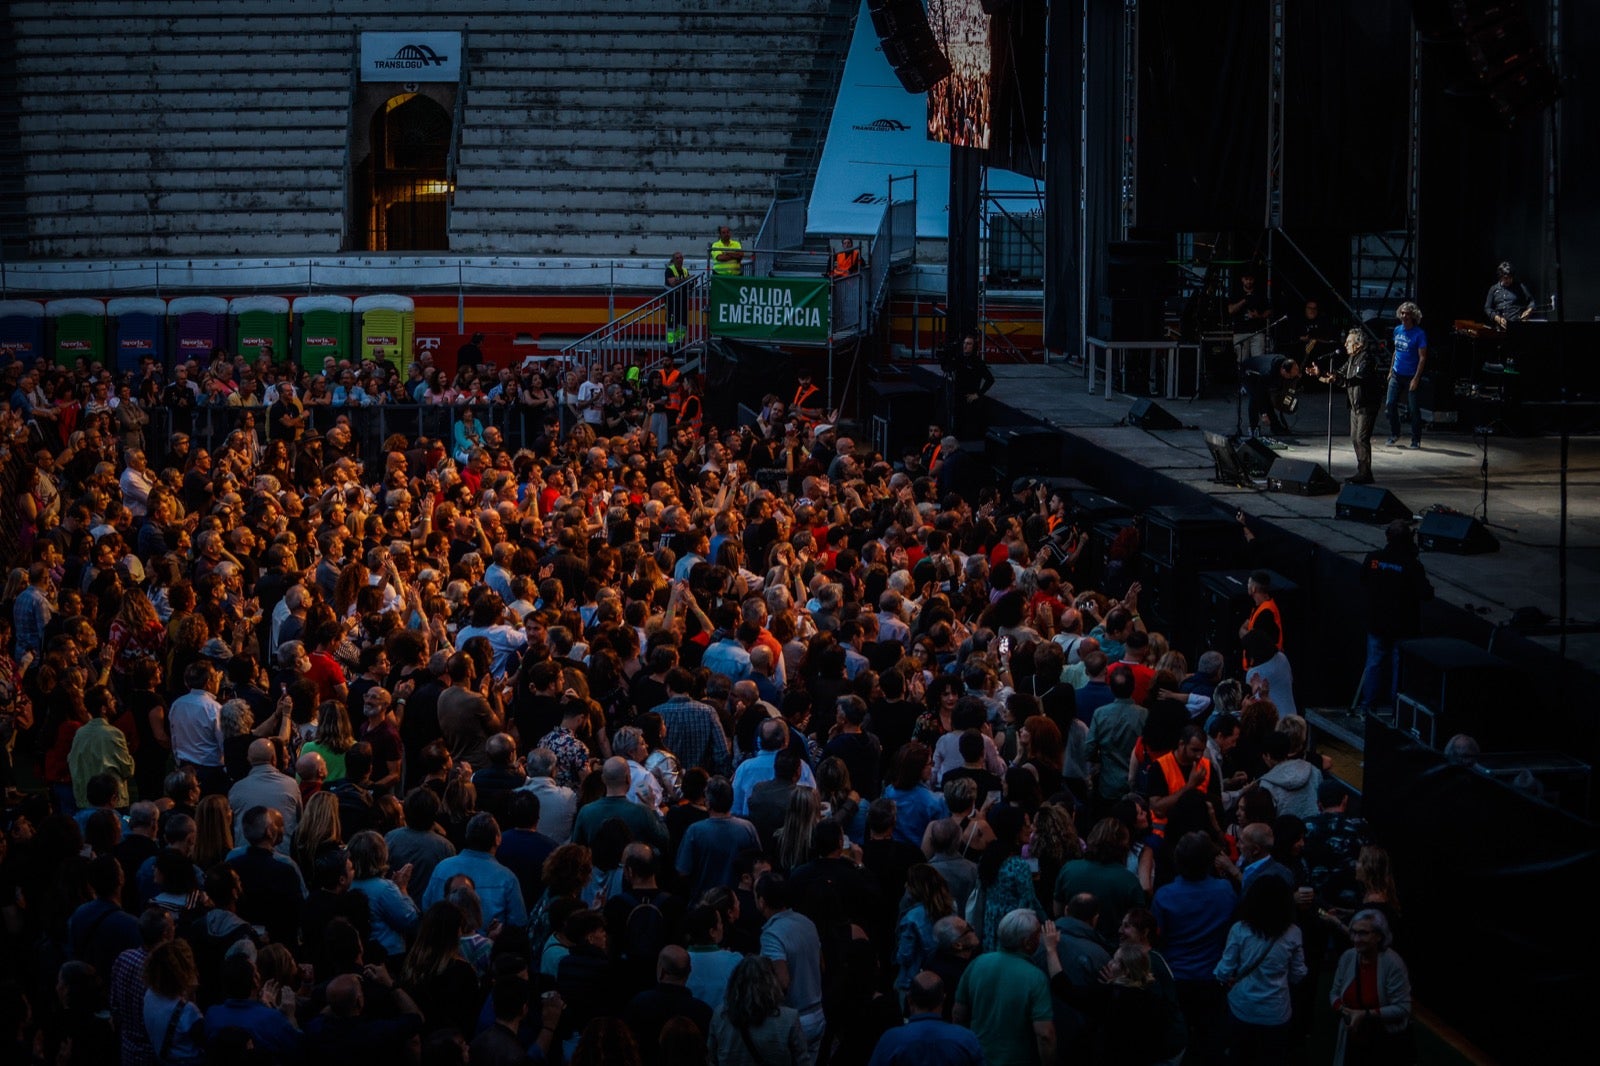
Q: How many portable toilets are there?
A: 7